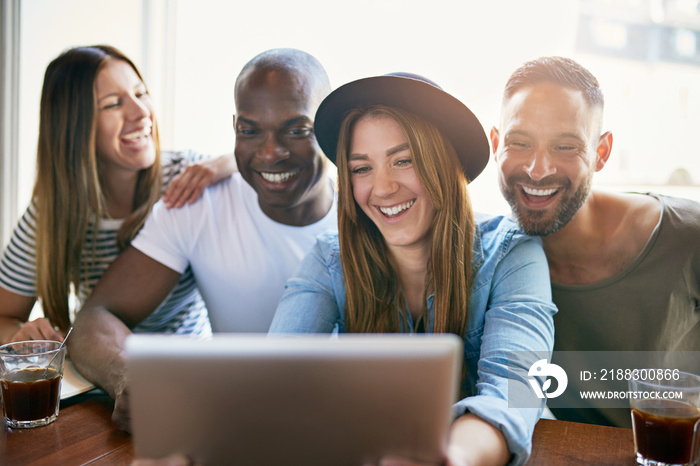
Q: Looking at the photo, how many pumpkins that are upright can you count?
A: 0